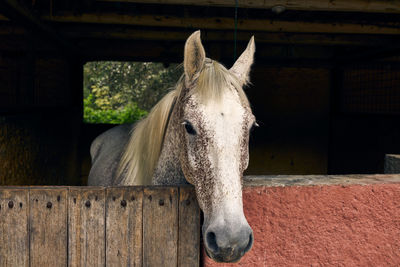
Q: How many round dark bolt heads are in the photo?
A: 6